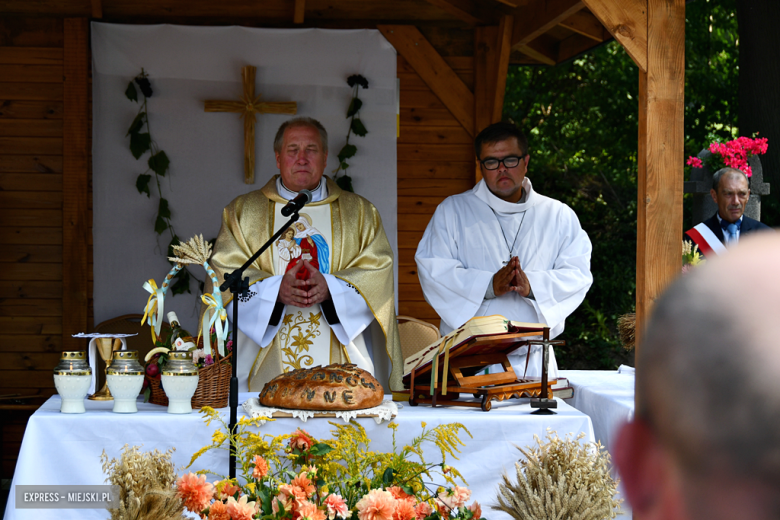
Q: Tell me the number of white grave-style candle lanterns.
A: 3